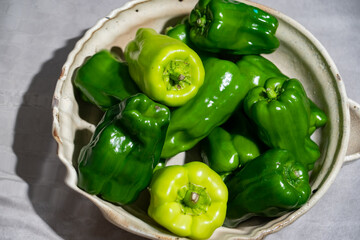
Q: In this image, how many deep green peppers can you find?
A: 9